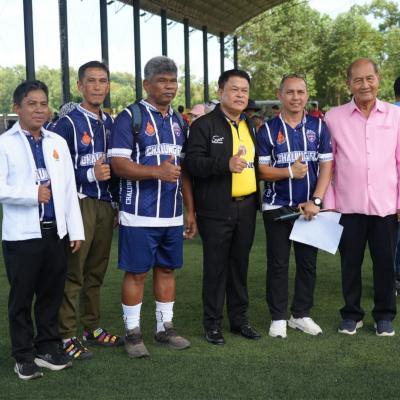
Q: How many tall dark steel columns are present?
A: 9